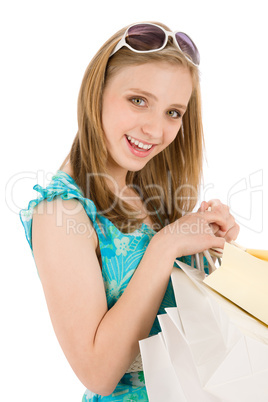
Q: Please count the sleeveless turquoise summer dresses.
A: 1